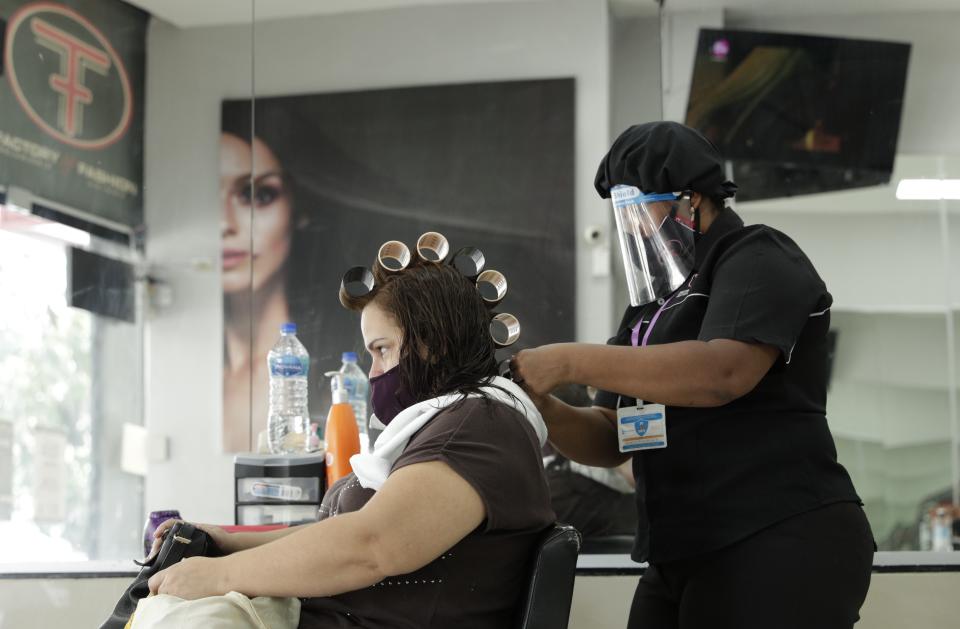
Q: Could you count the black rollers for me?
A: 2